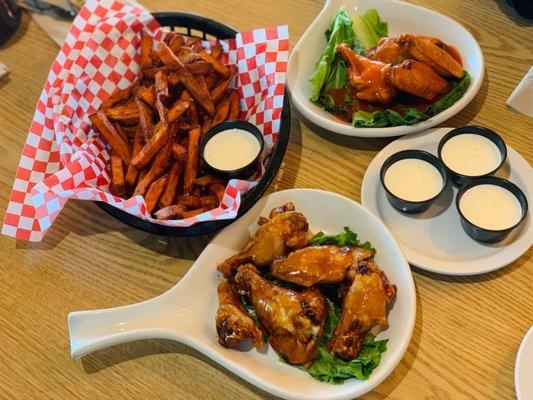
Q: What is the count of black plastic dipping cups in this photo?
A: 4